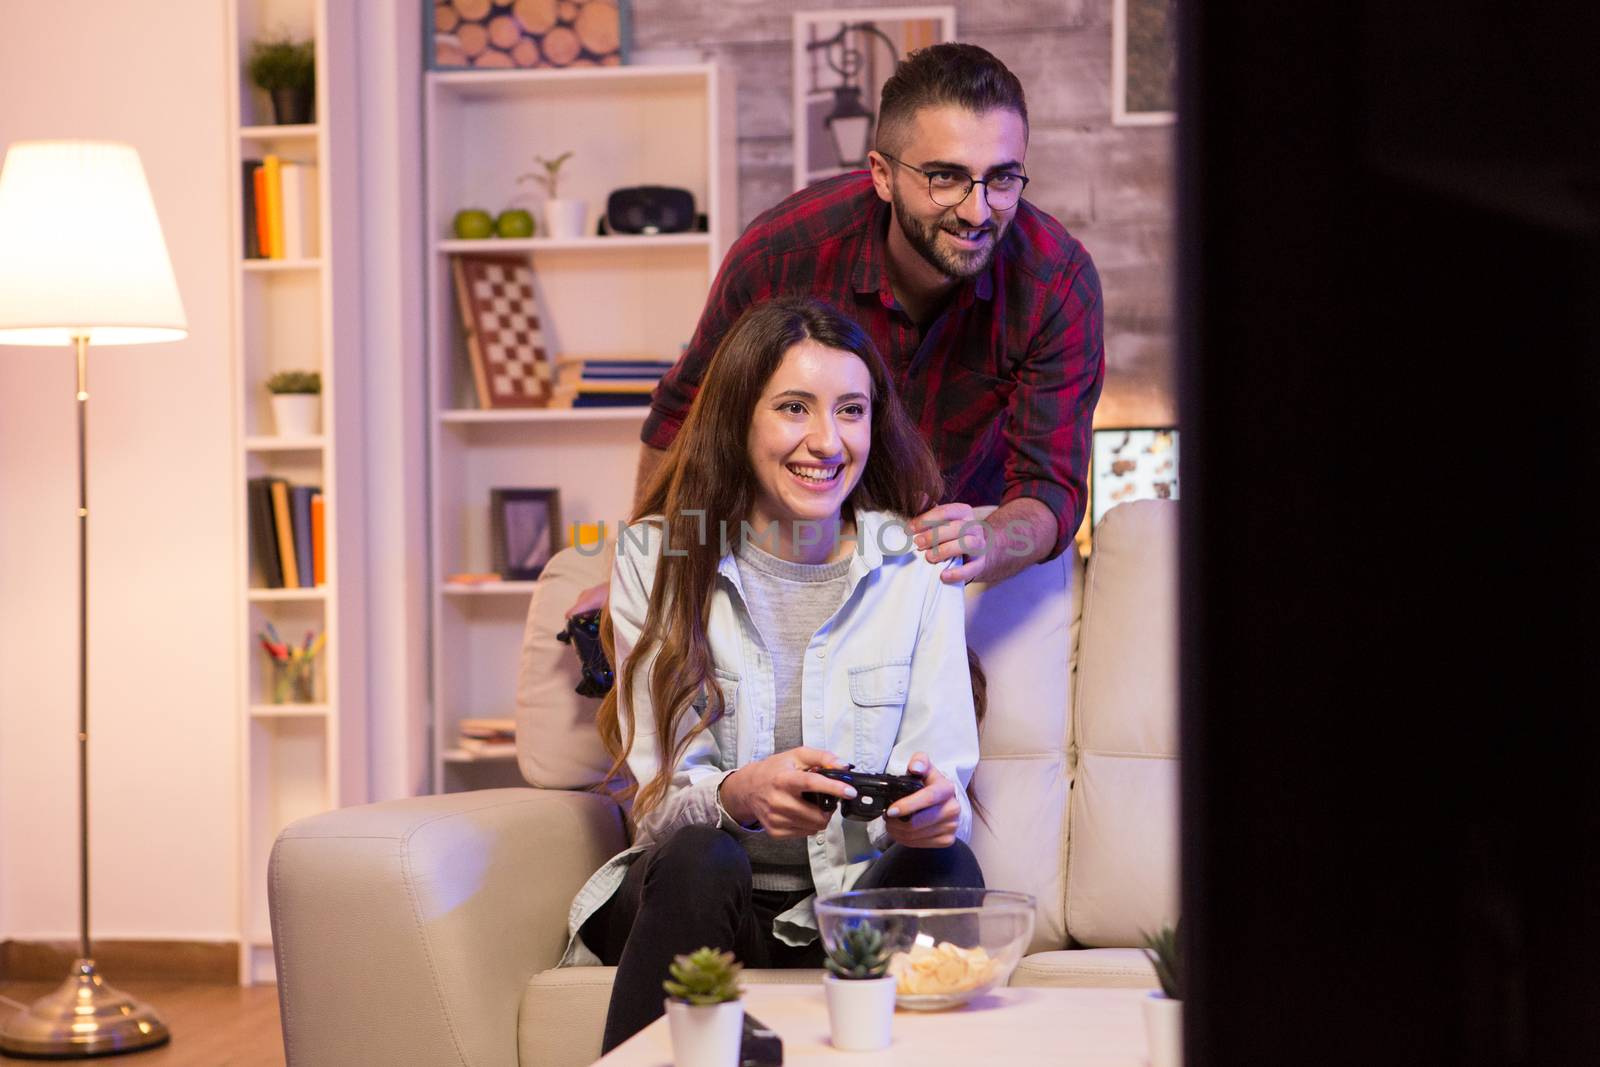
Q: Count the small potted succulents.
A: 3